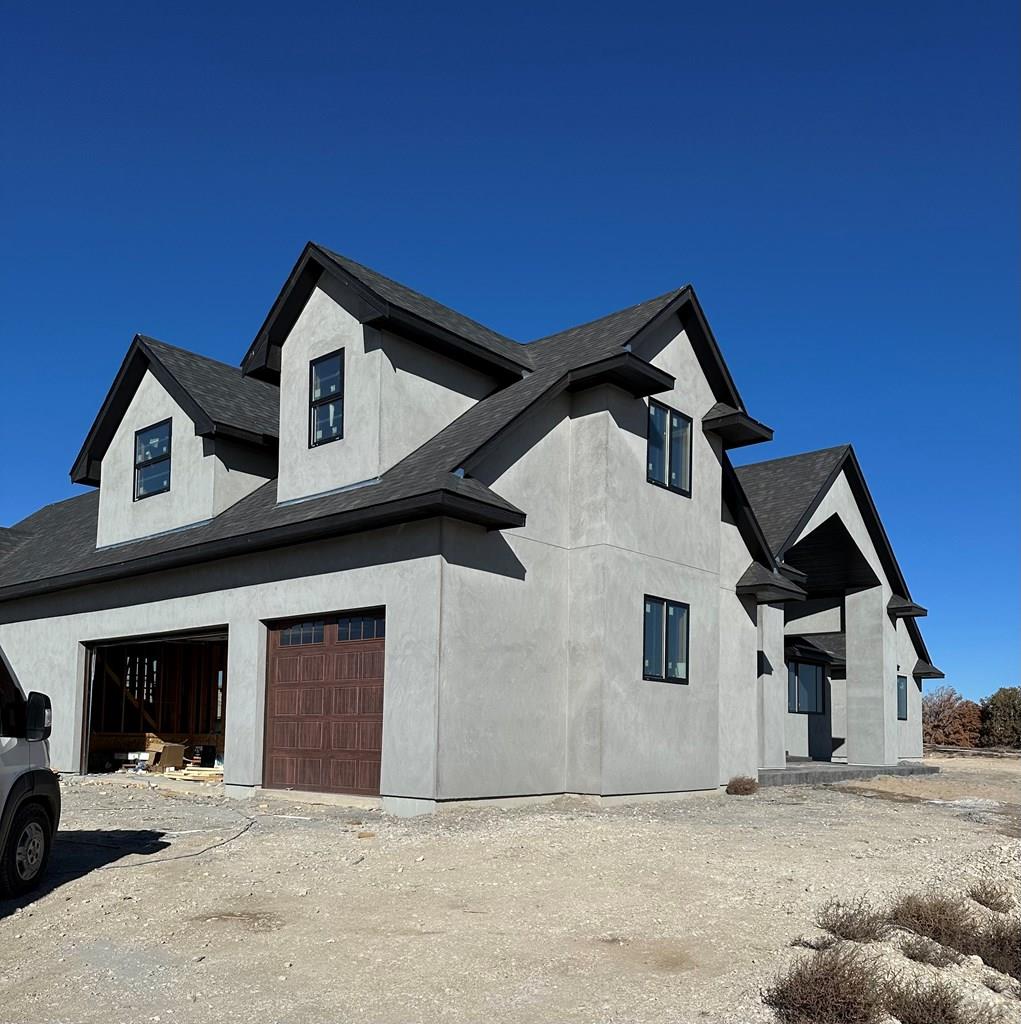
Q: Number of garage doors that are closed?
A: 1